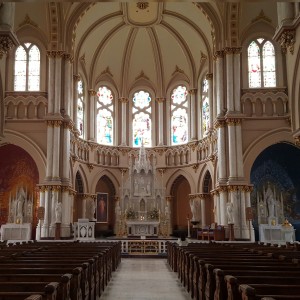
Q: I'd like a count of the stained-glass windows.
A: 7